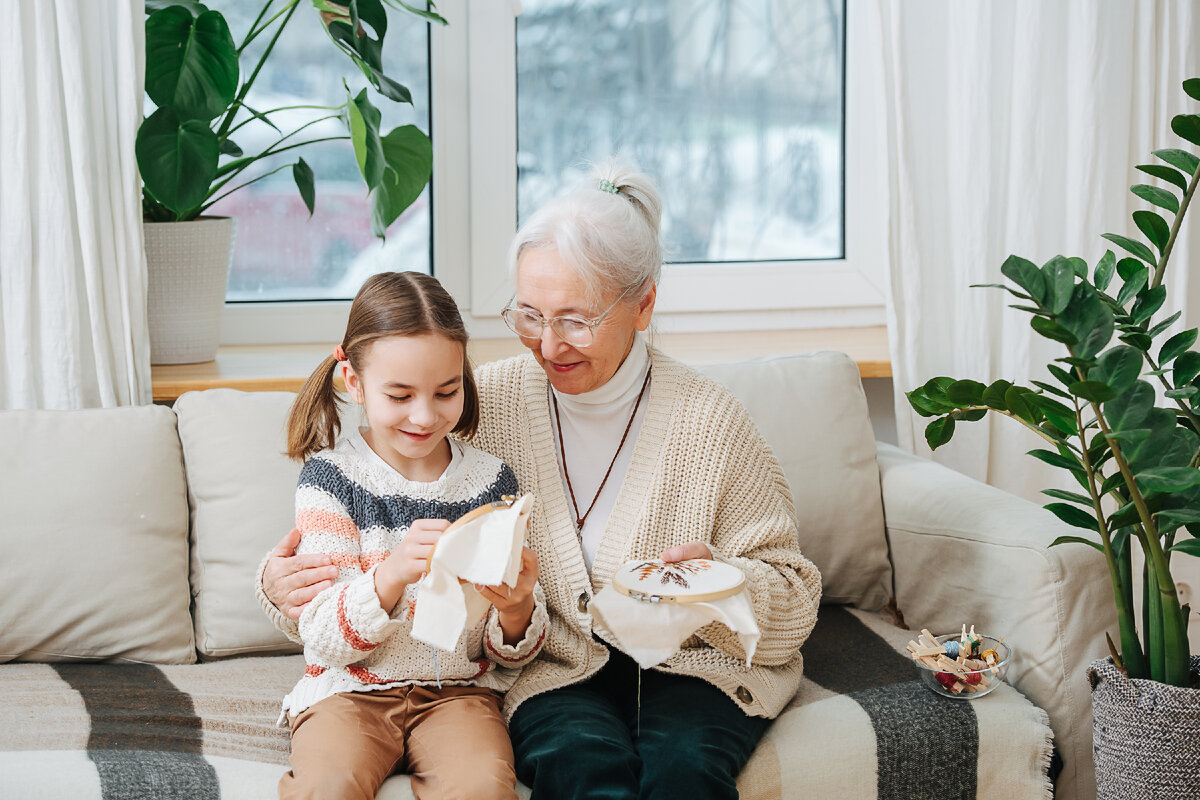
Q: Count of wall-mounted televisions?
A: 0